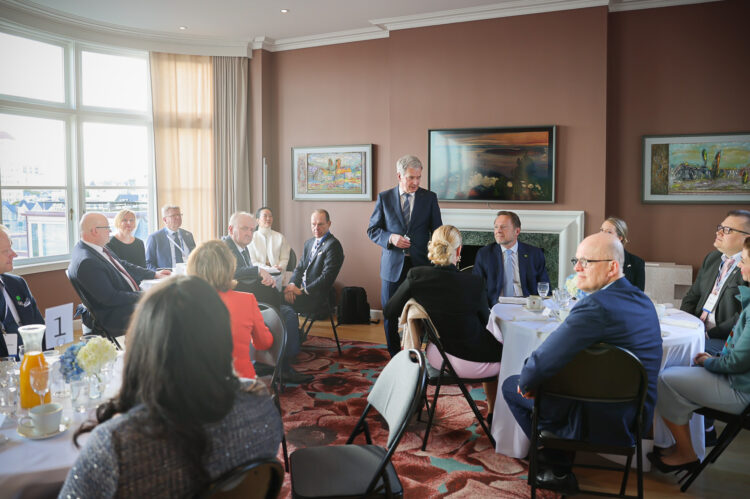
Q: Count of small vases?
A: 2